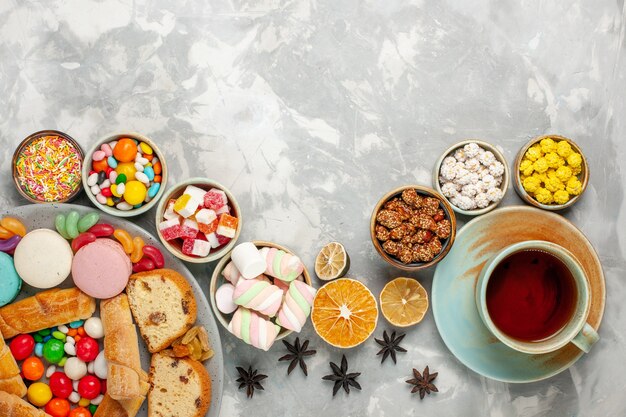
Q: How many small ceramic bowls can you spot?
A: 7